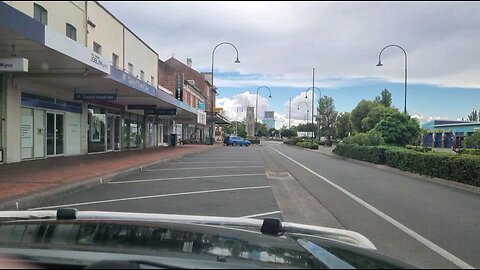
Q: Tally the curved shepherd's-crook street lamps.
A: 5